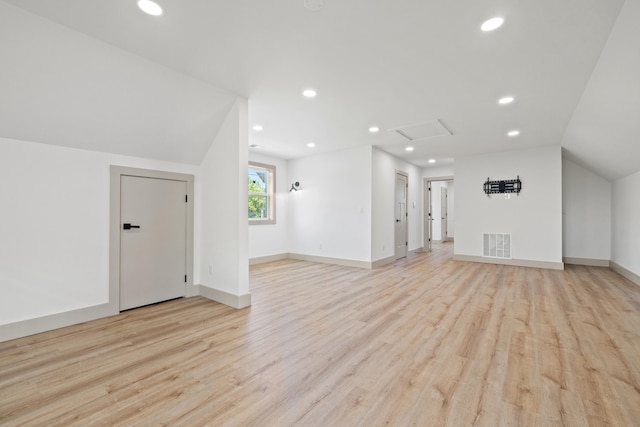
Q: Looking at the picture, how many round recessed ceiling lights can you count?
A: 10